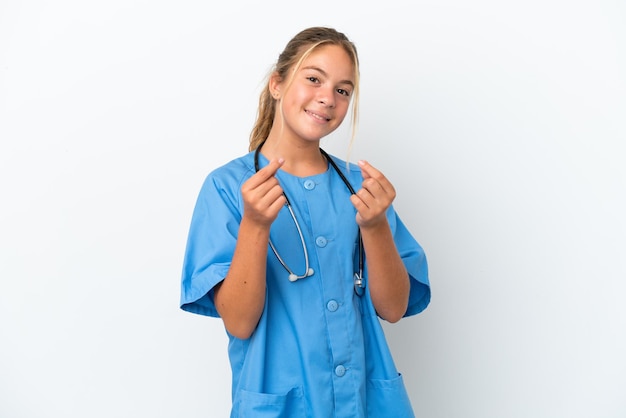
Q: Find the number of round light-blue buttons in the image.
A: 4